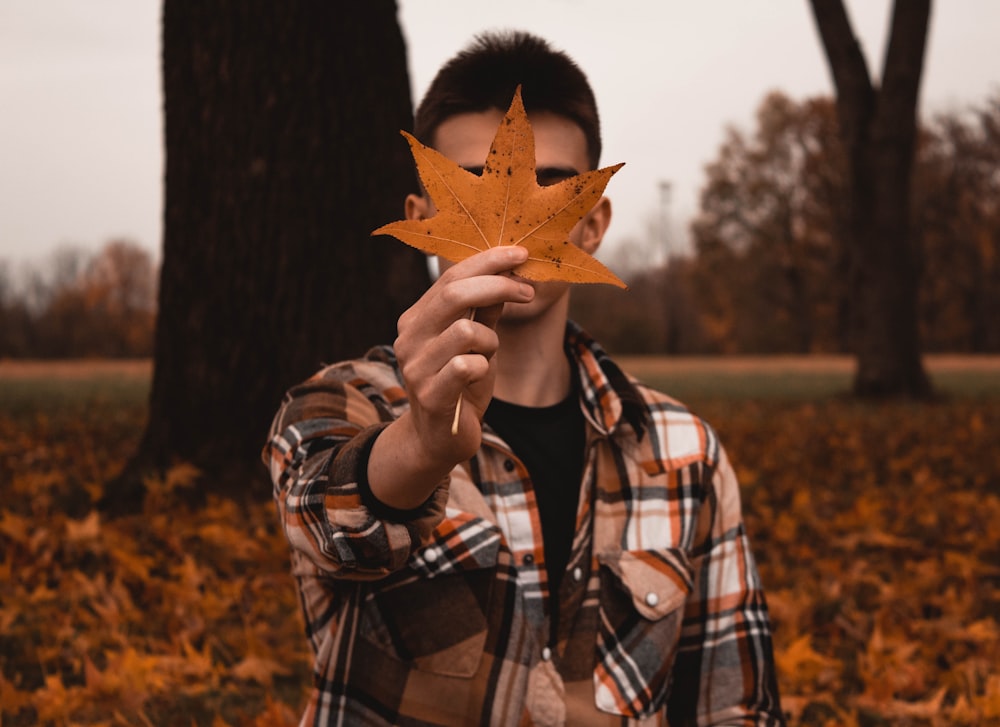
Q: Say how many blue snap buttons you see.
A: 0